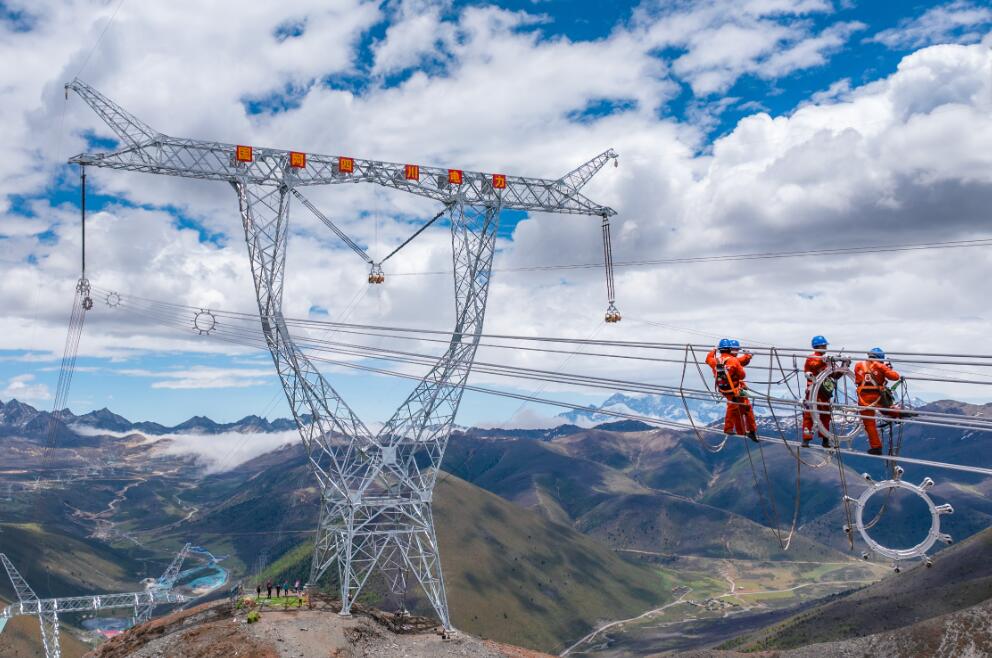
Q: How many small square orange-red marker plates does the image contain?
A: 6